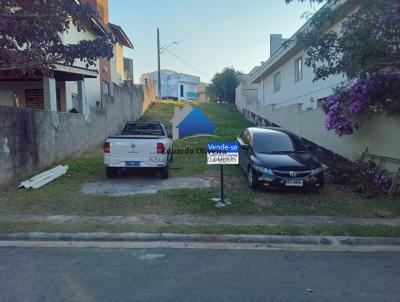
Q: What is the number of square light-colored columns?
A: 2